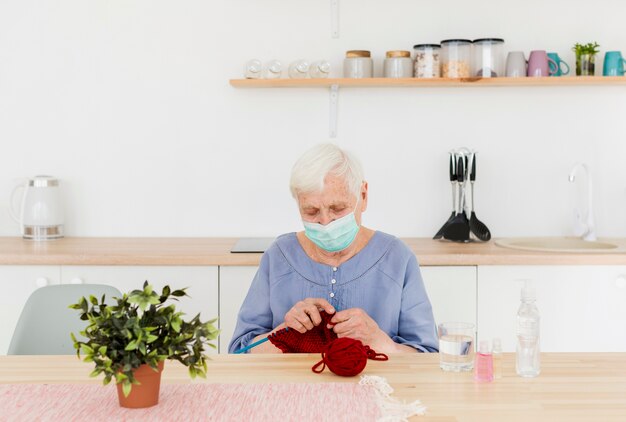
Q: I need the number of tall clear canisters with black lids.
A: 3